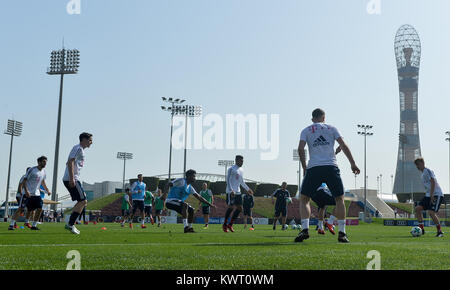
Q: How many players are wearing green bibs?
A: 4